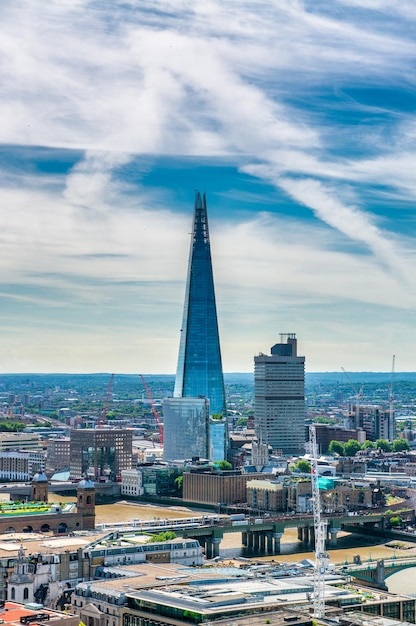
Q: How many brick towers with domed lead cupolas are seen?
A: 2